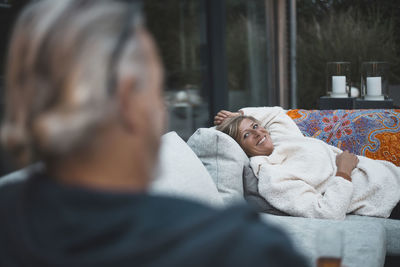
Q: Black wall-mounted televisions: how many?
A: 0